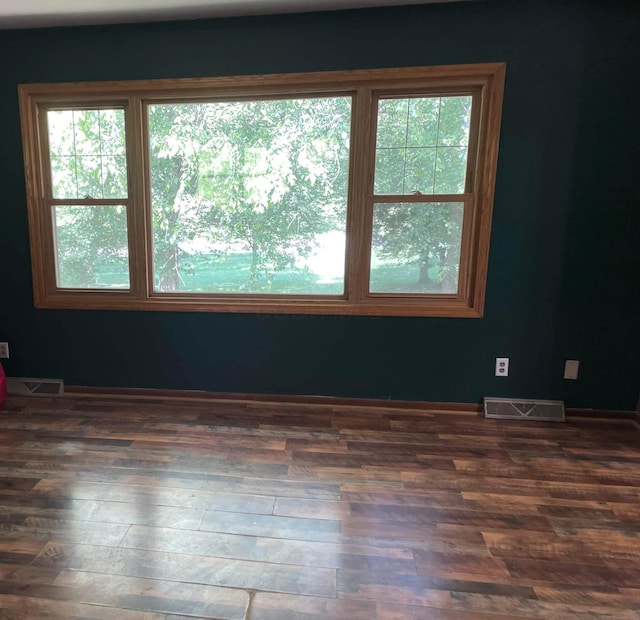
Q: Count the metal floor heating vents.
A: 2